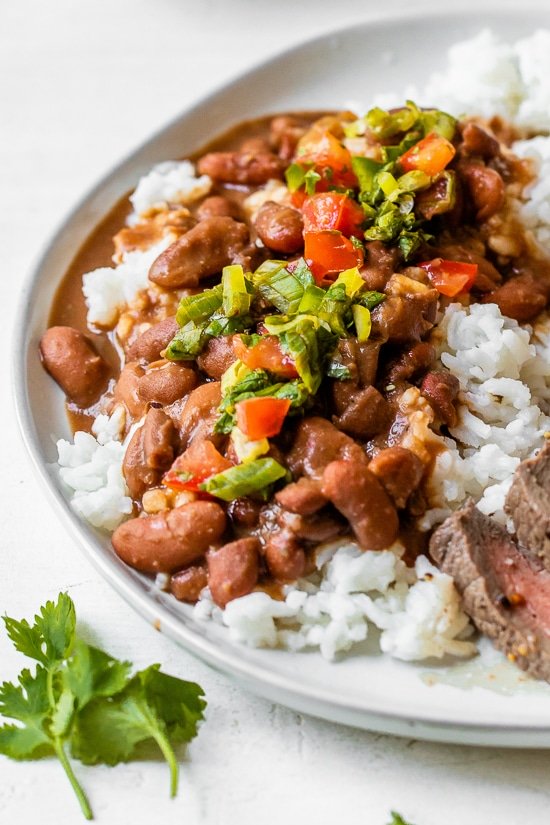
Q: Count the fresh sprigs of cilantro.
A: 2